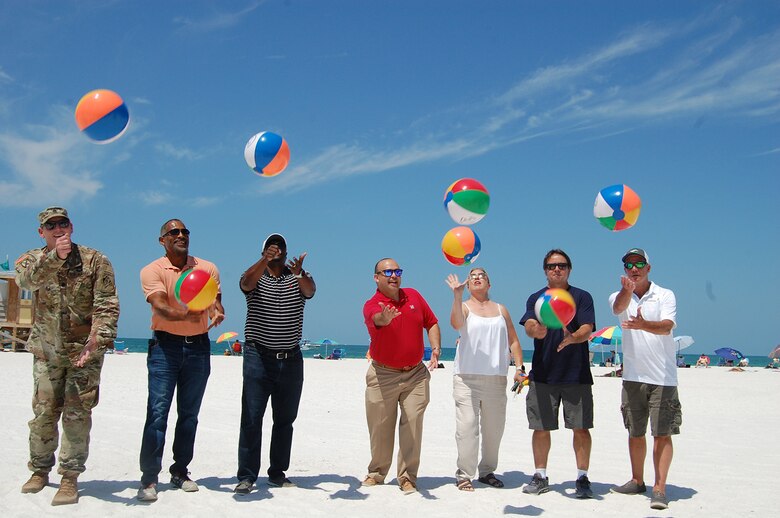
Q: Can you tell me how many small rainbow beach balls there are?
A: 7